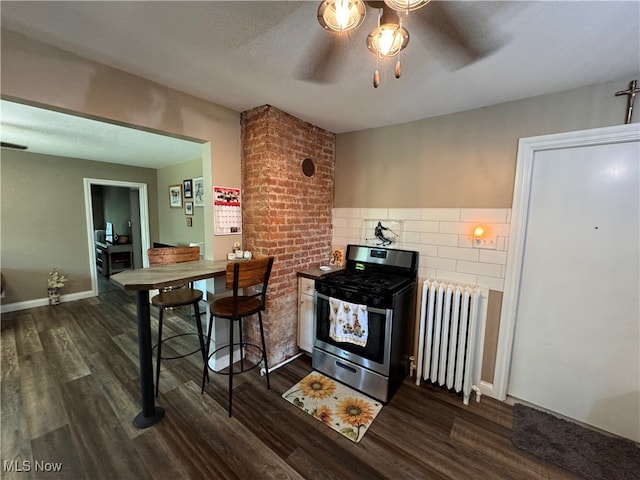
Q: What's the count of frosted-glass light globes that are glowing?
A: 3